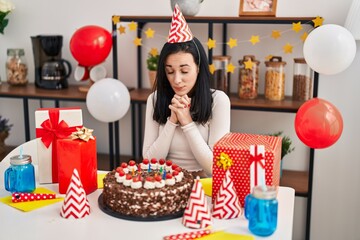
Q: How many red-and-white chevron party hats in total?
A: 4